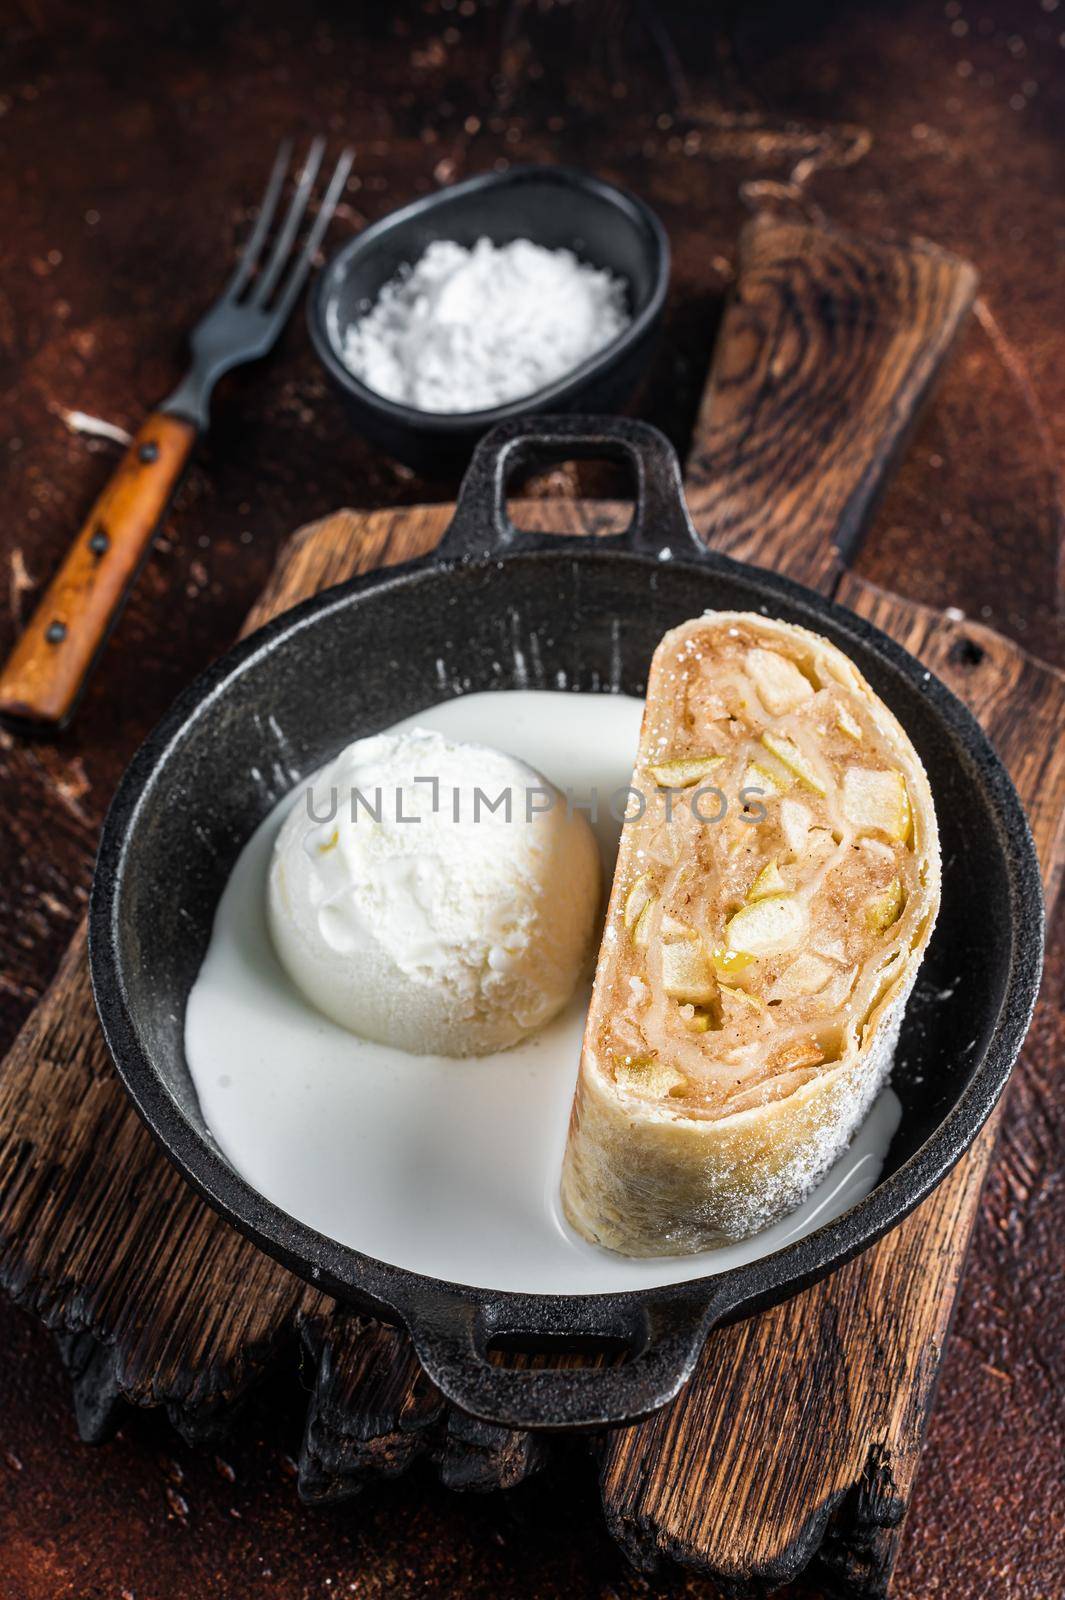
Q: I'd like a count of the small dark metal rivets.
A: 3